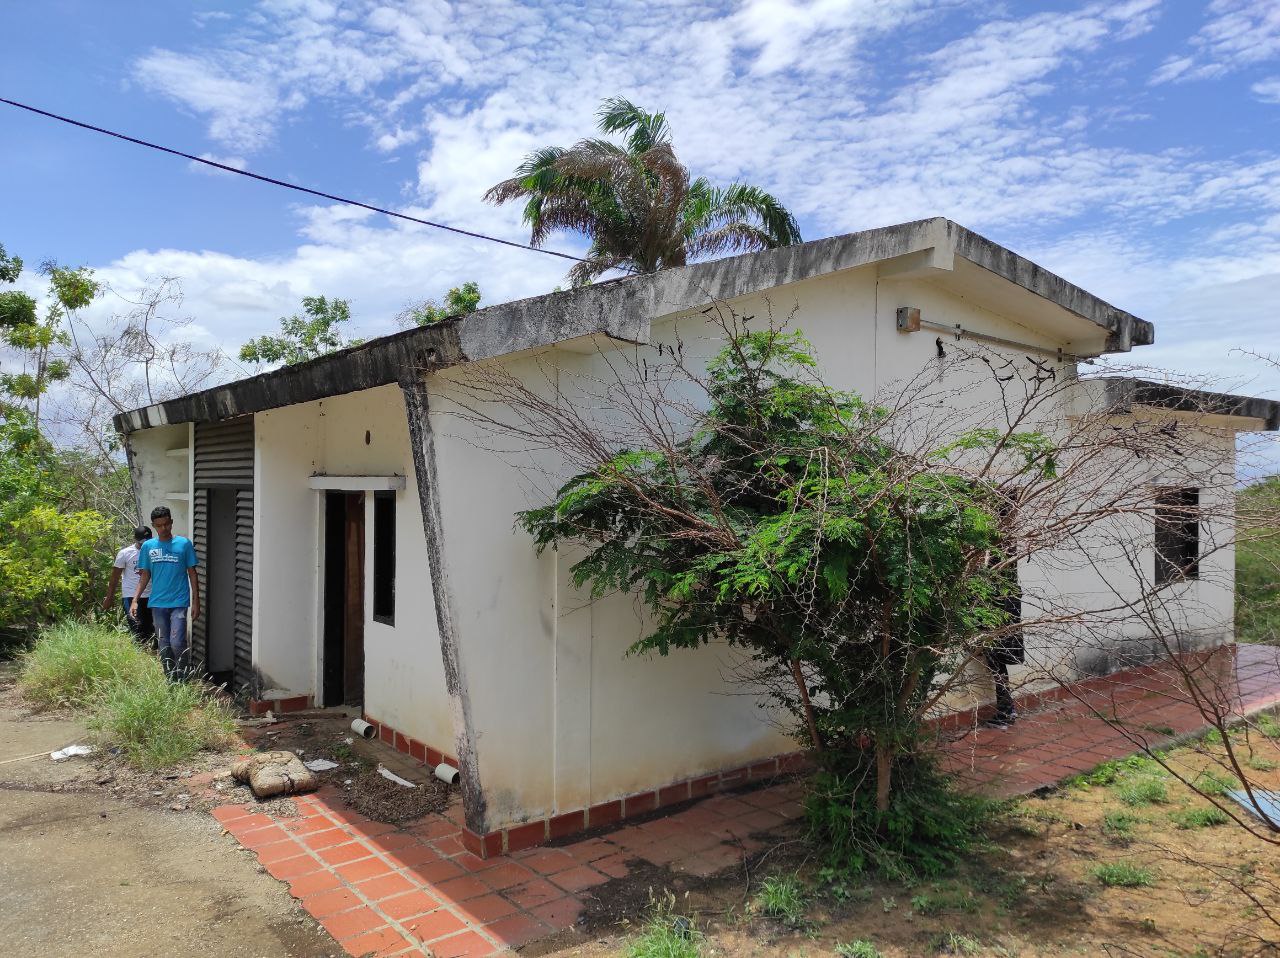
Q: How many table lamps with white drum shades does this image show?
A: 0